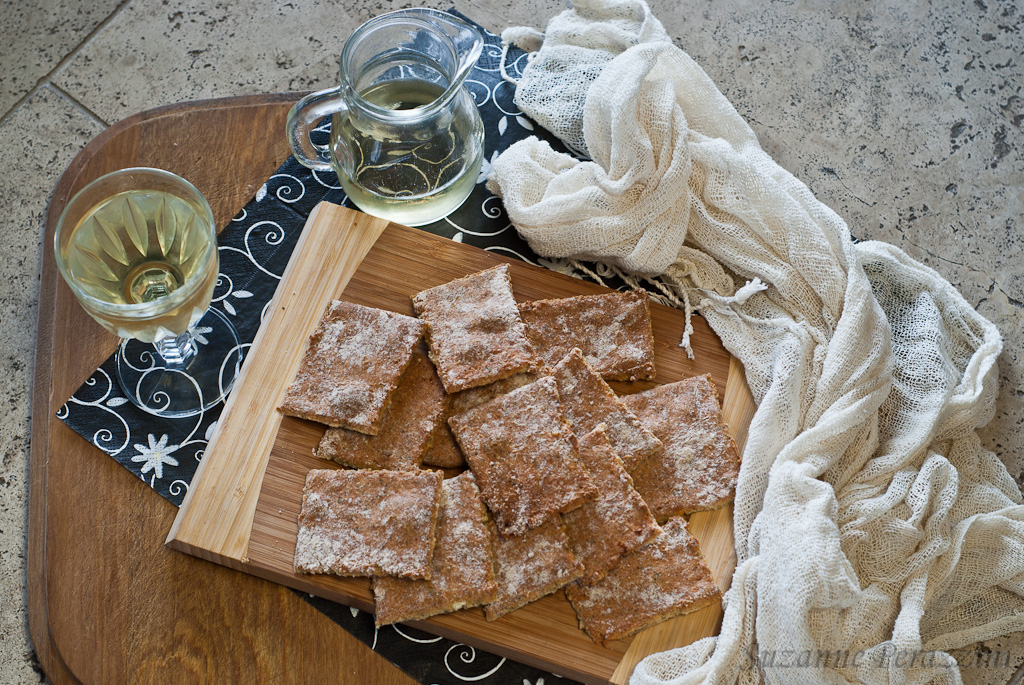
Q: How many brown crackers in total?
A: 13